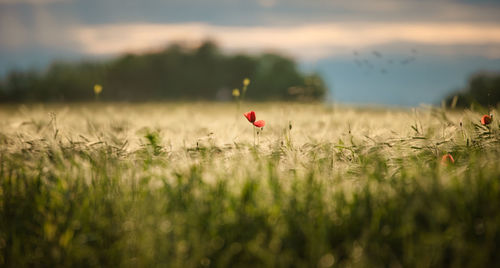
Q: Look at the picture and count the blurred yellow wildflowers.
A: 3